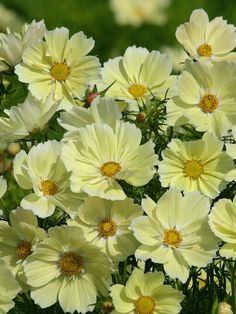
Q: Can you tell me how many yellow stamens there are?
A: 12